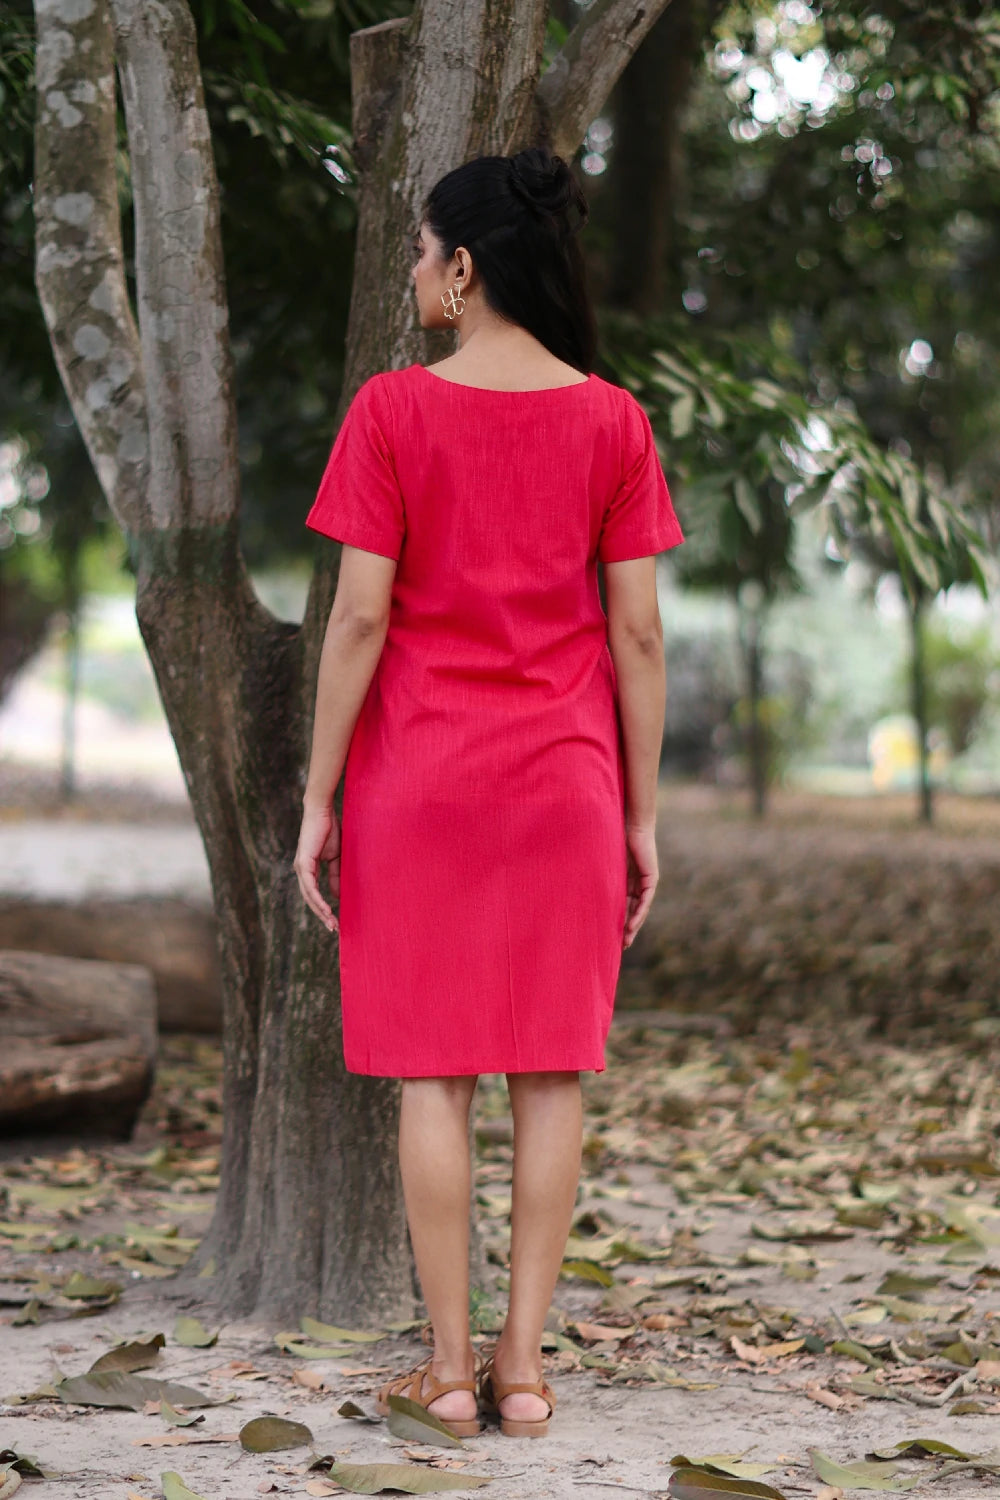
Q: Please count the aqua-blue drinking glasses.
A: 0